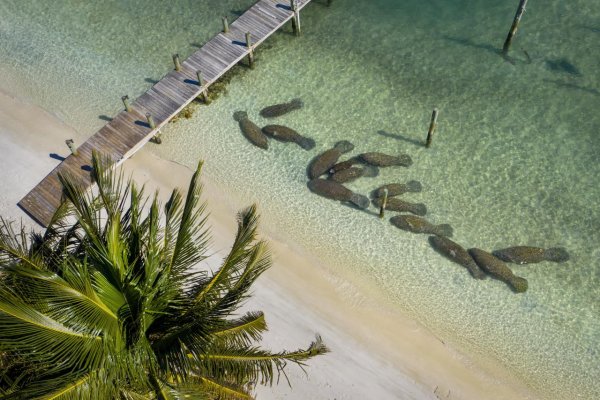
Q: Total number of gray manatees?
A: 14